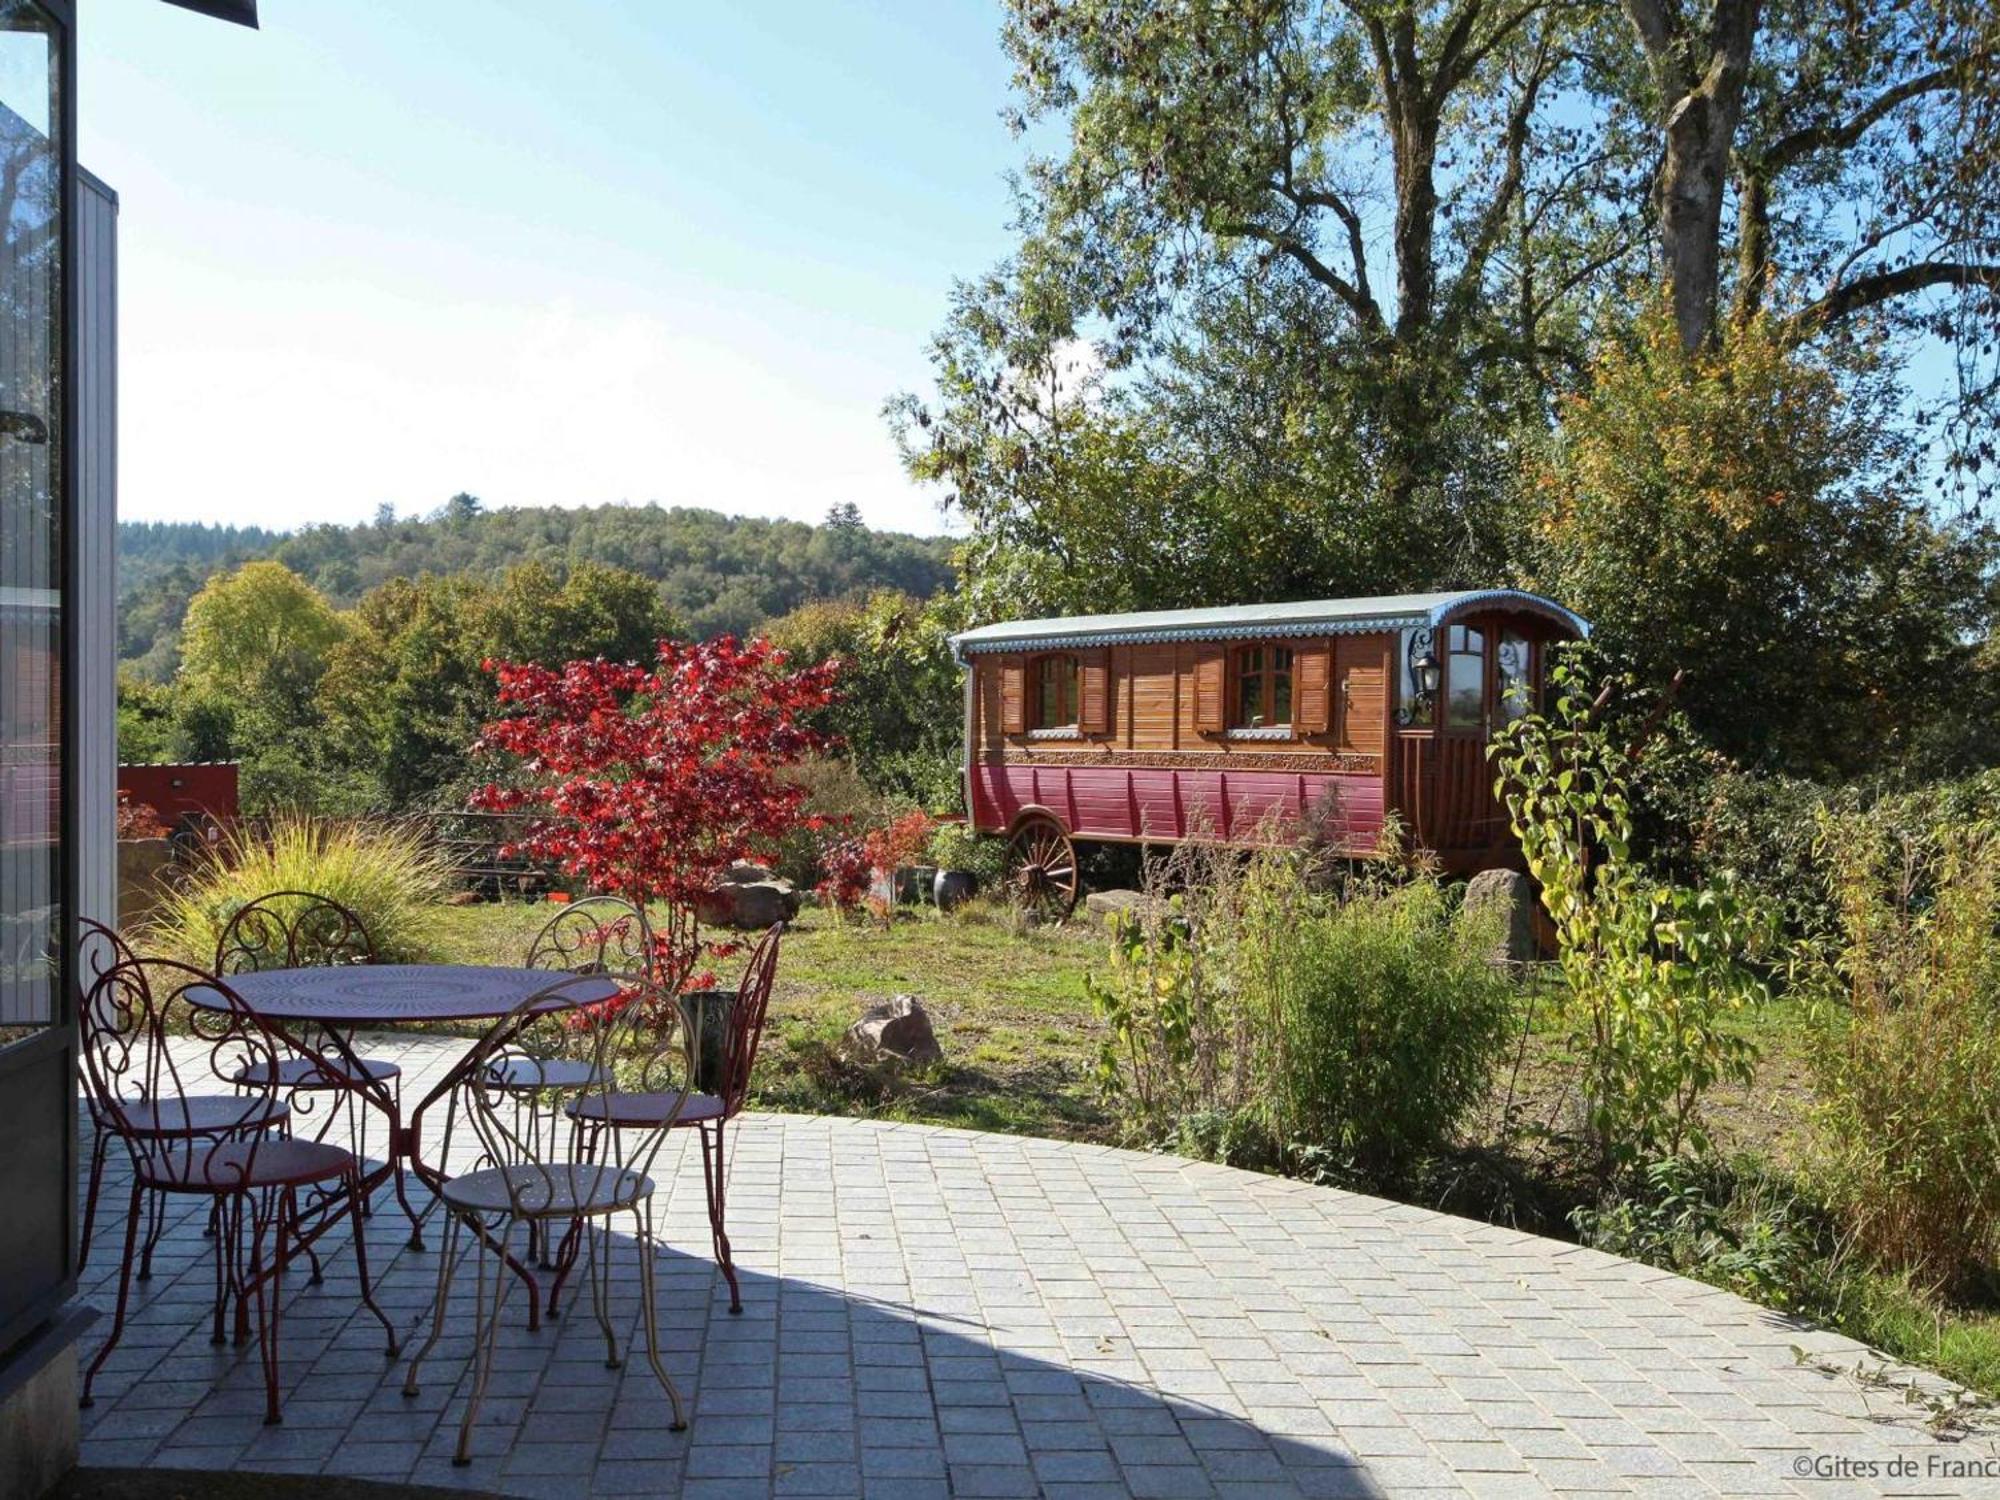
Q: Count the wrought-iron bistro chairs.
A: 6